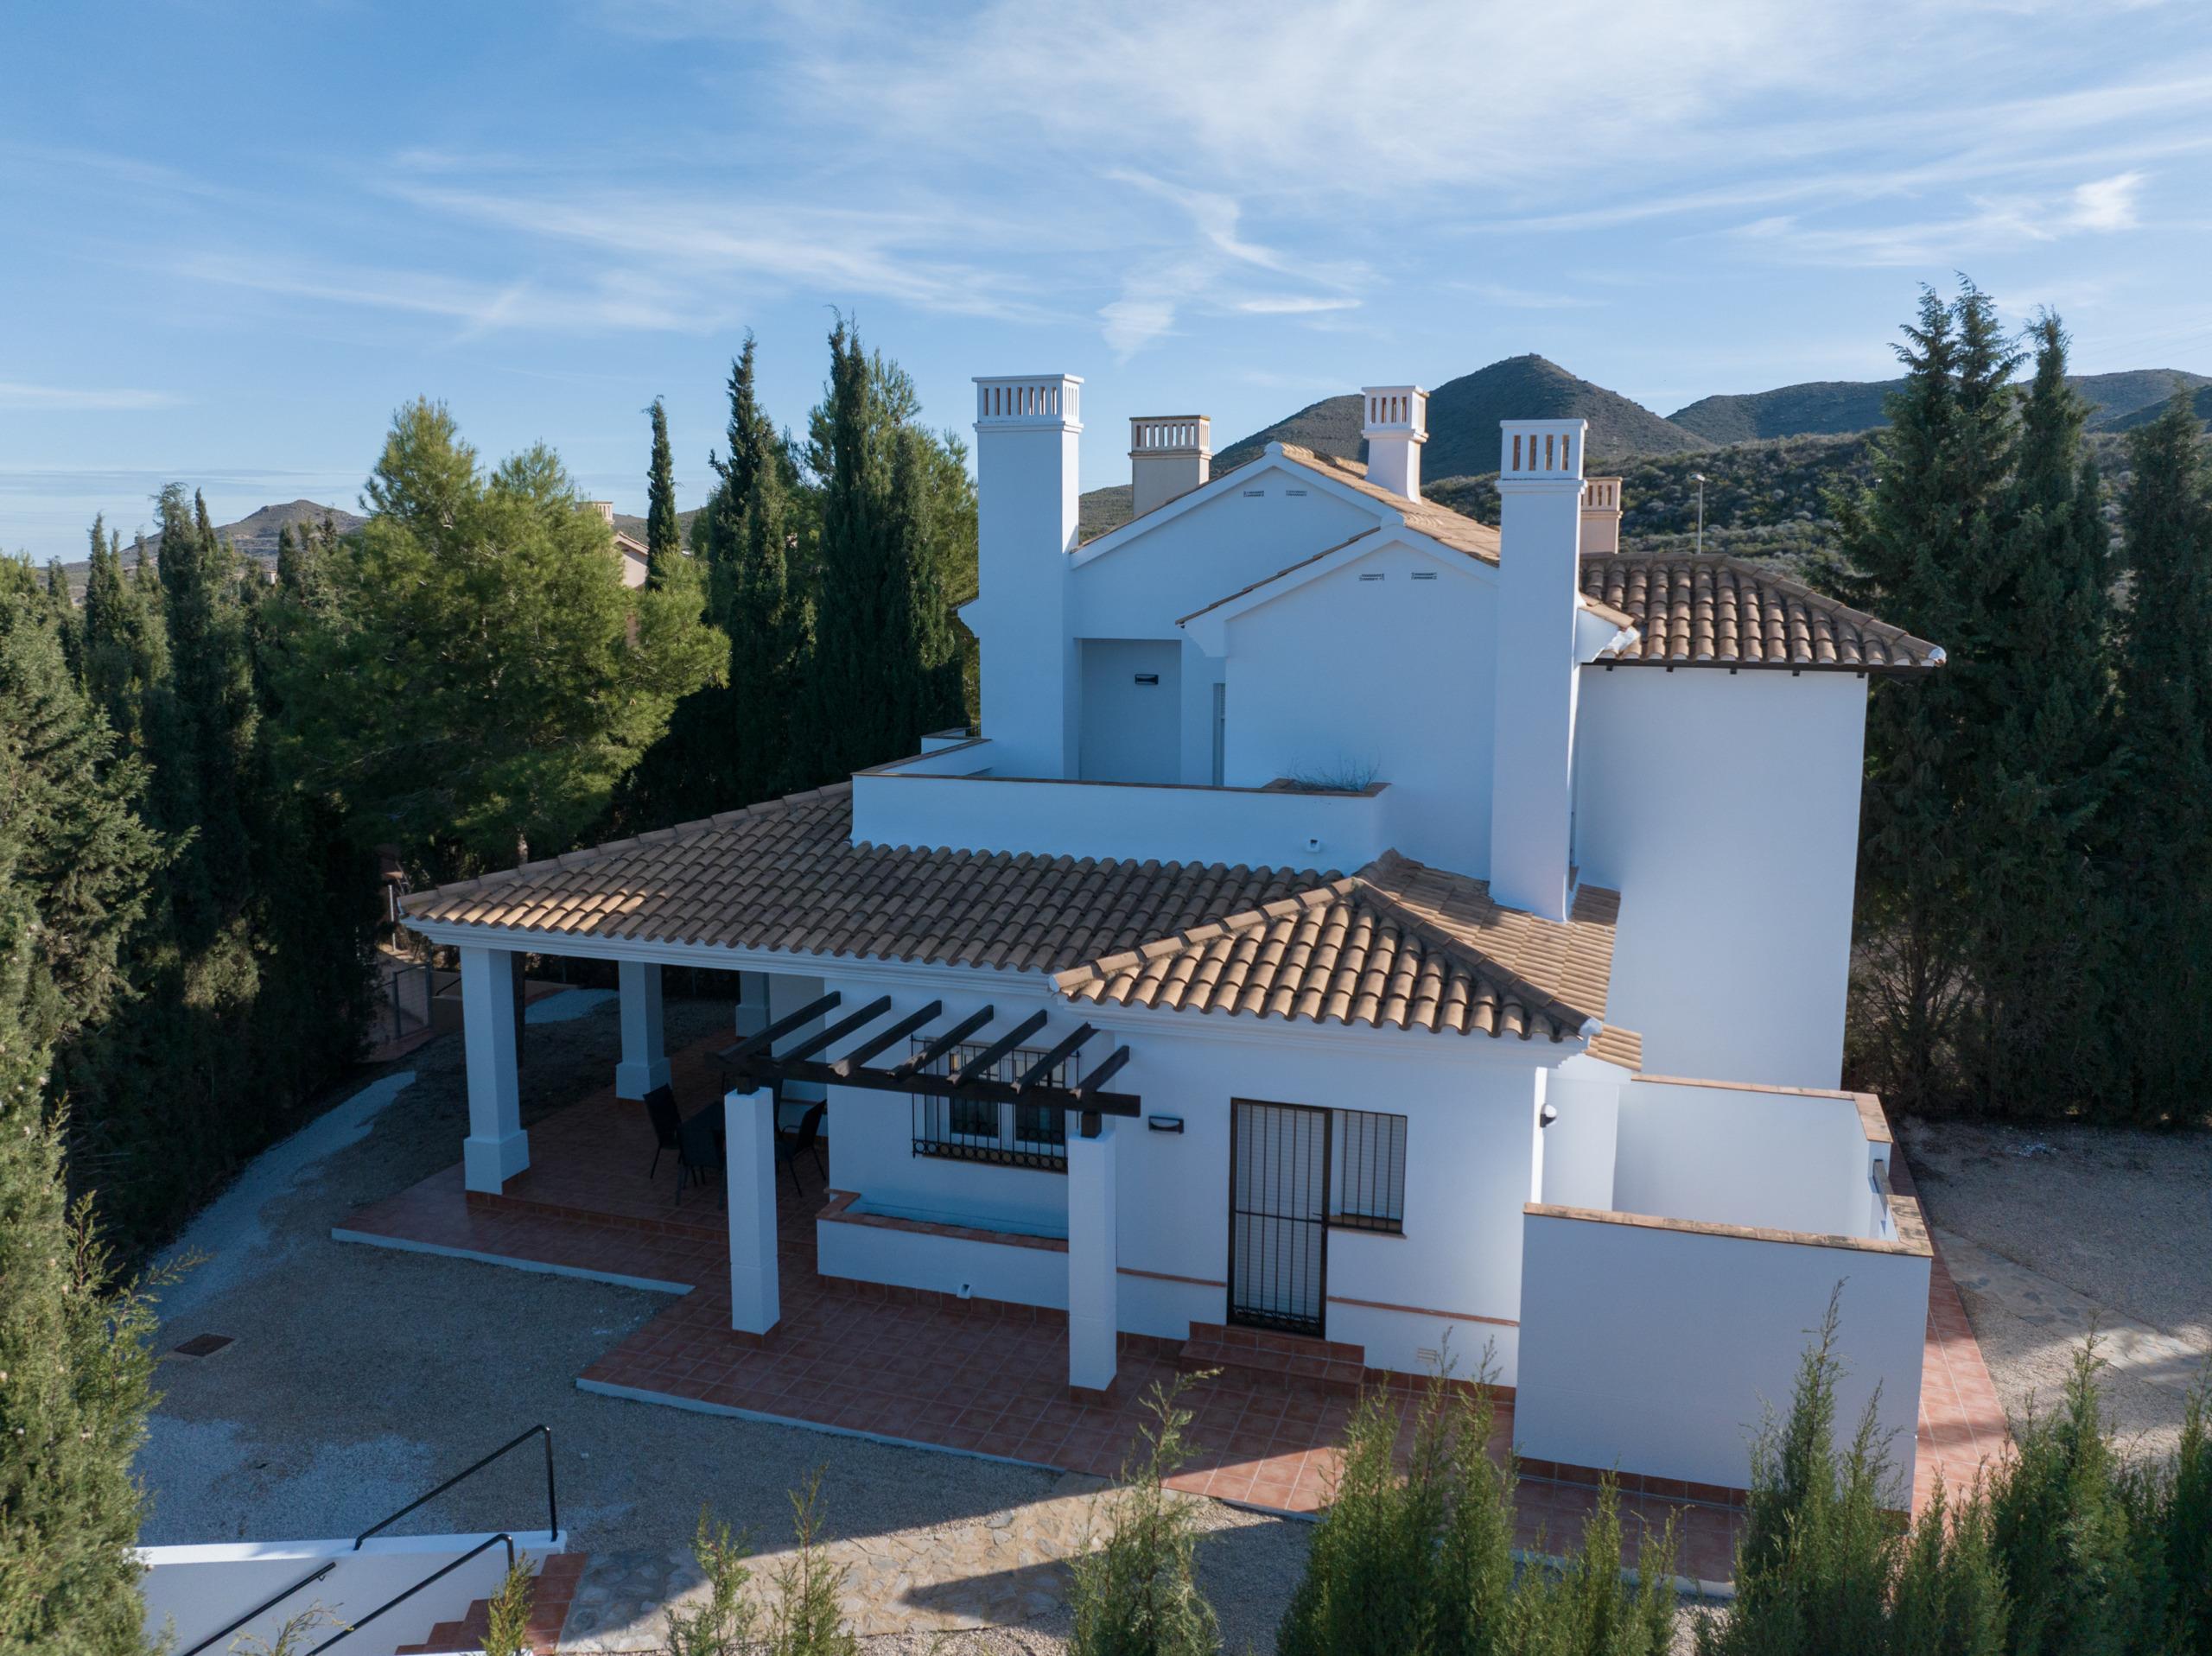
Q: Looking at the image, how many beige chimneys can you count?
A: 3